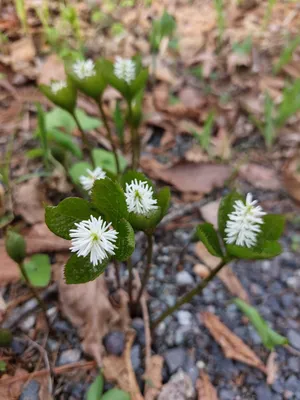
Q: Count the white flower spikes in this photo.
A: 7